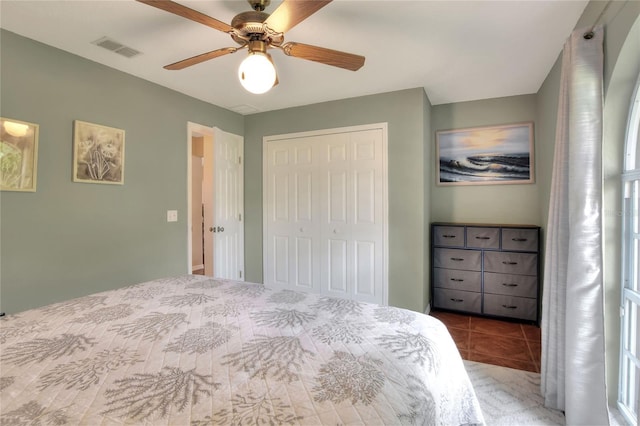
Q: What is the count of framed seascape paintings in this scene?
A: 1